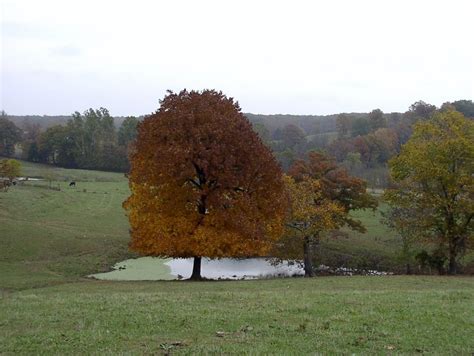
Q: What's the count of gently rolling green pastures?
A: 1